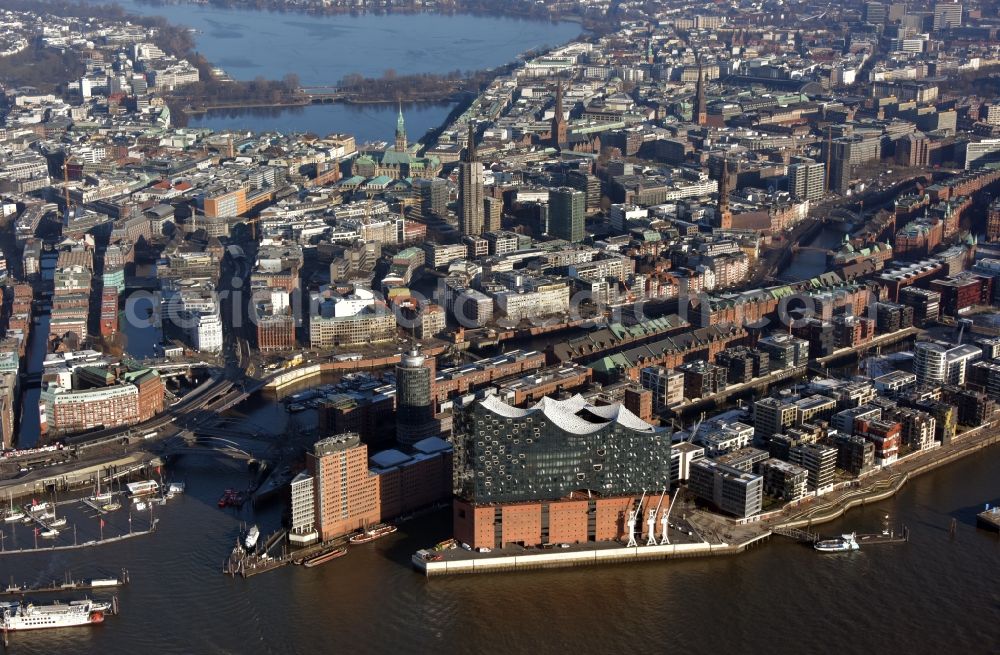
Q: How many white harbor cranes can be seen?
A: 3